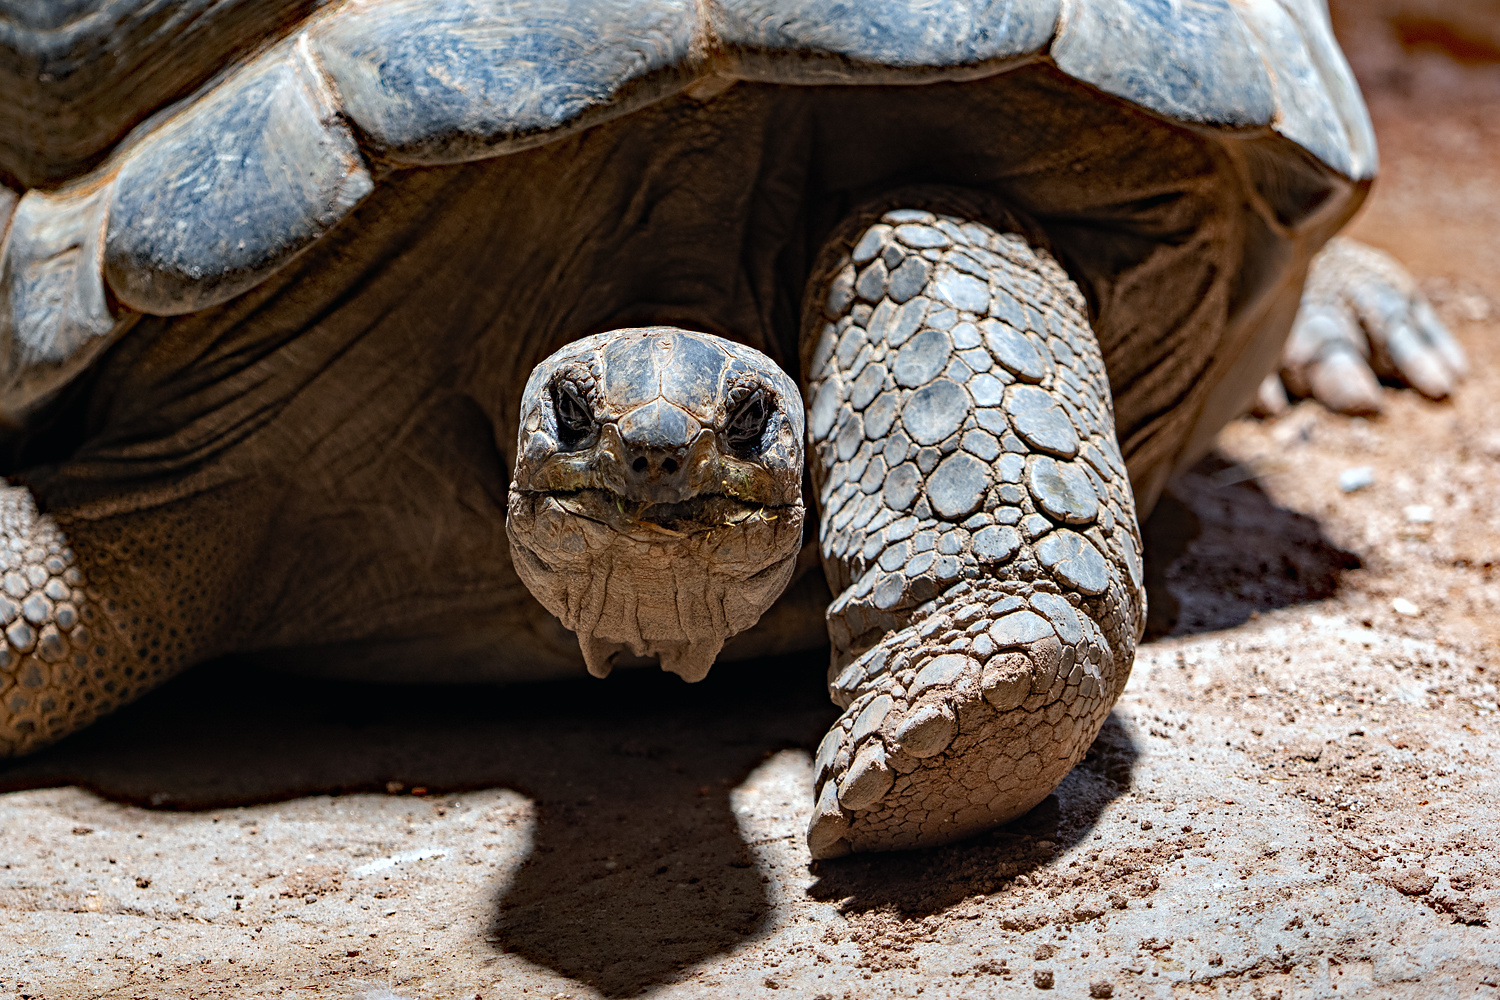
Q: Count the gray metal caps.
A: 0